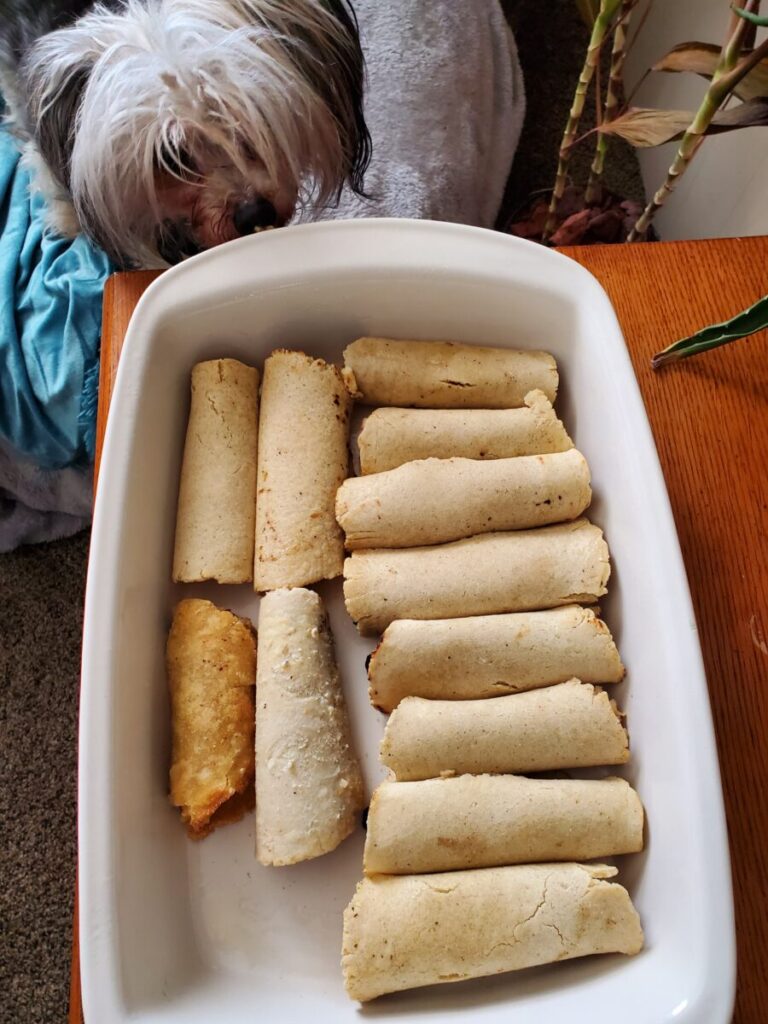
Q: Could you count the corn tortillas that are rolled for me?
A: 12